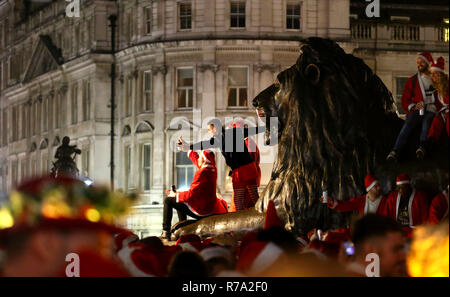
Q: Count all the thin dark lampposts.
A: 1